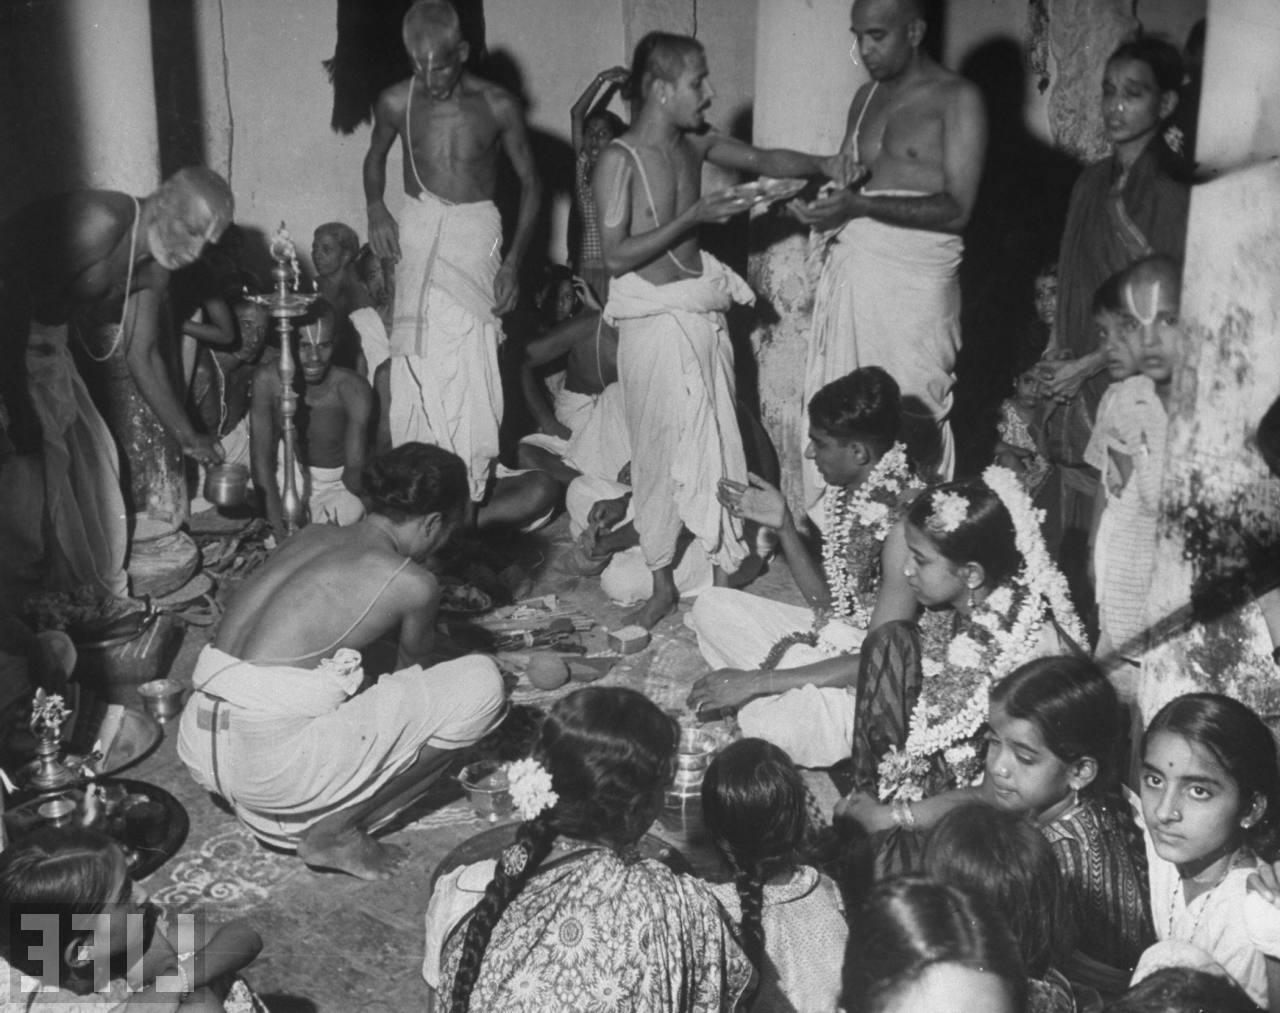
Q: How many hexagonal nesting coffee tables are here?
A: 0